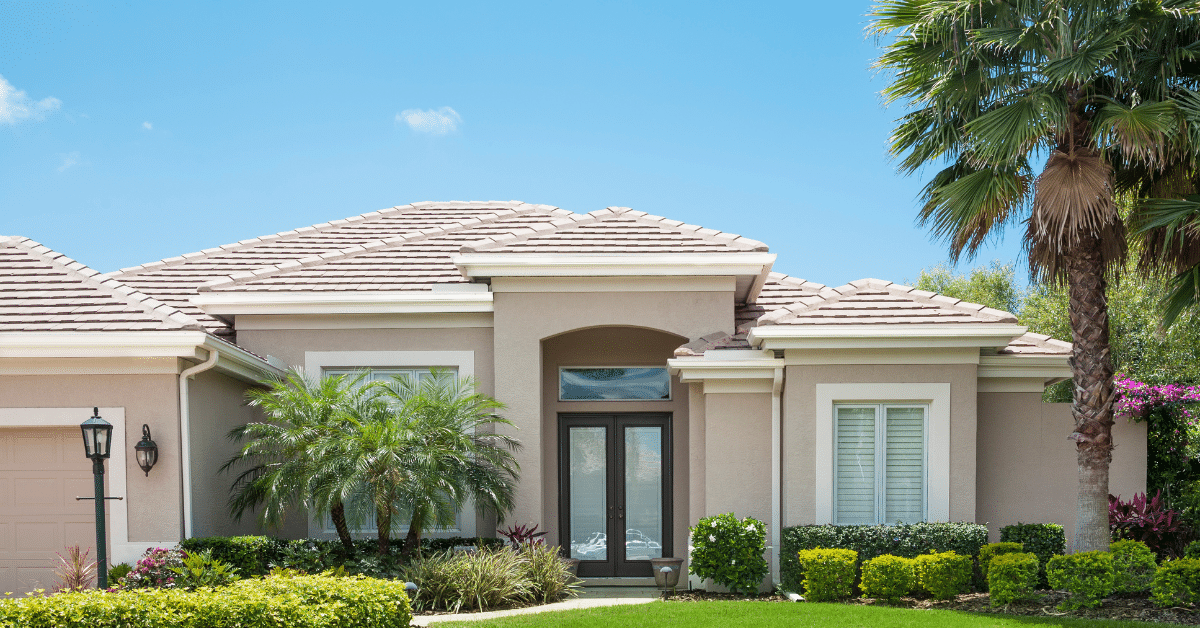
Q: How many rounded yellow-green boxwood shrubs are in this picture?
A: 8